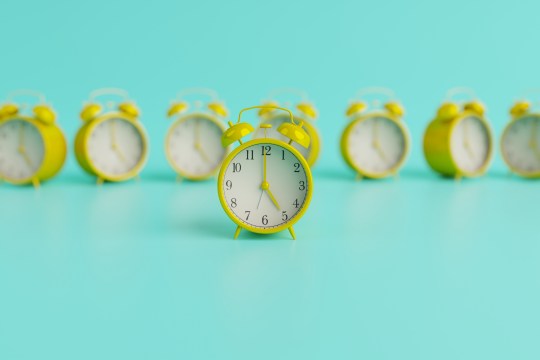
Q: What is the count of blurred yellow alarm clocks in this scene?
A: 7